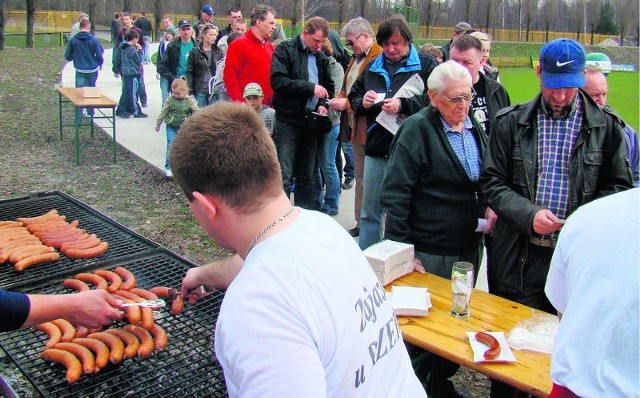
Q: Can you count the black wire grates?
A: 2